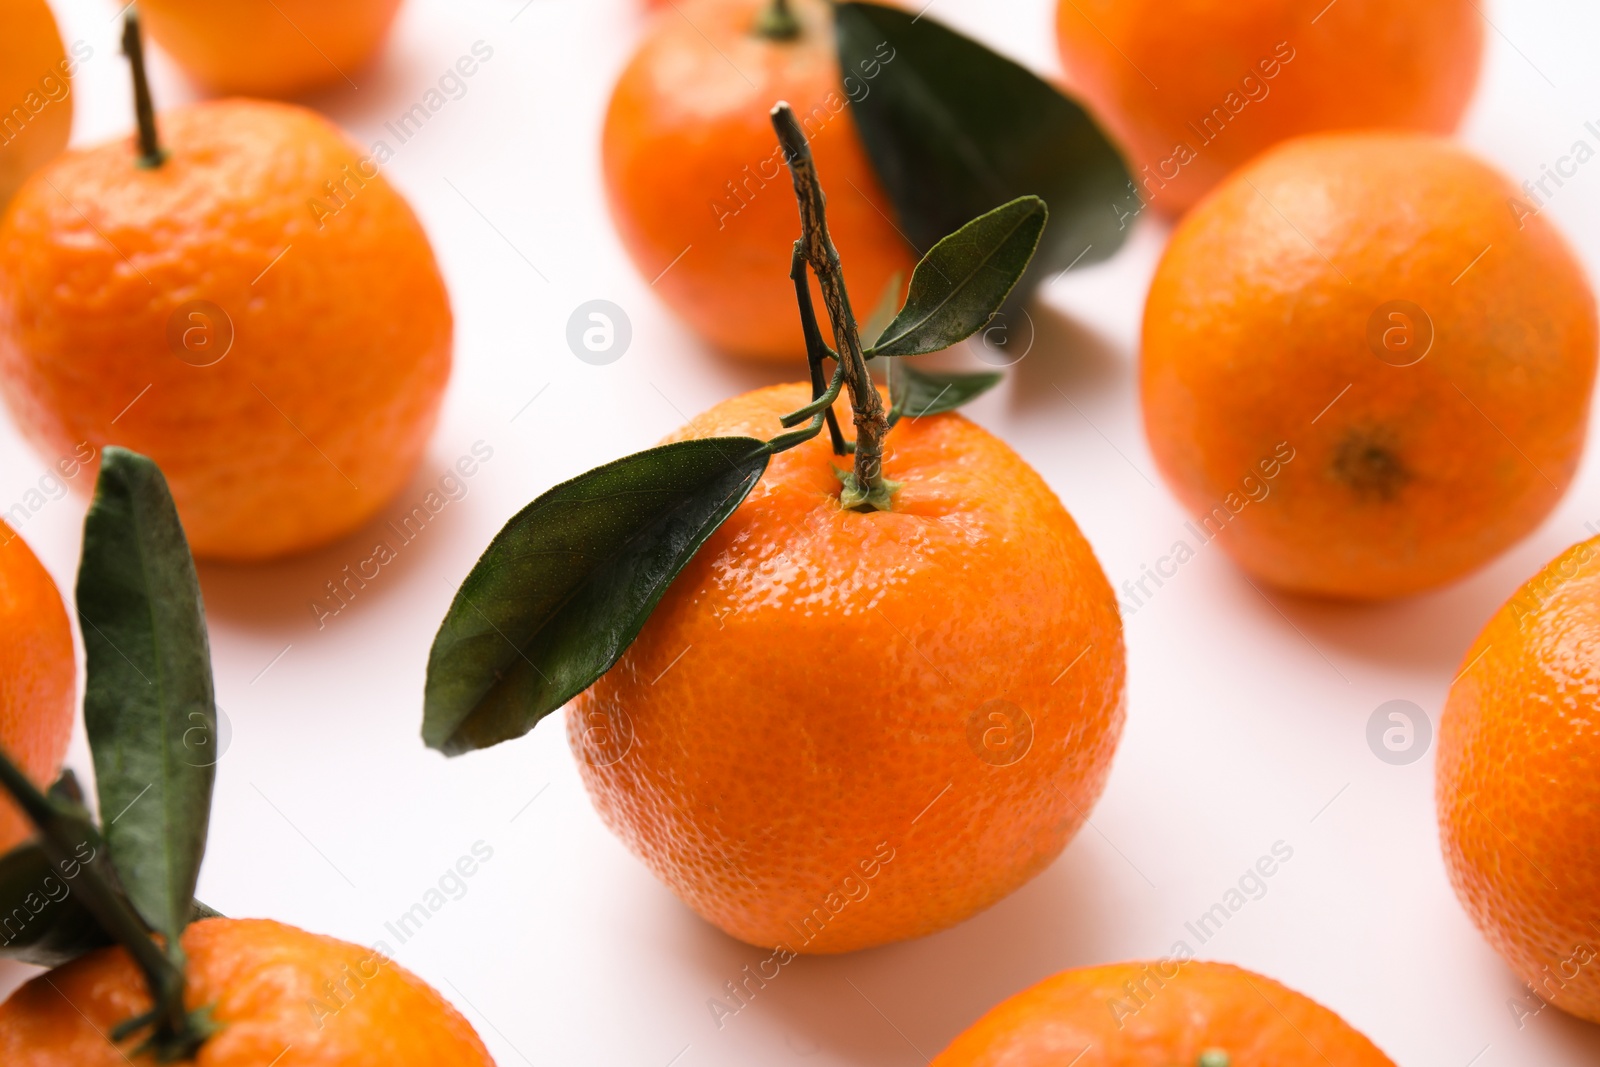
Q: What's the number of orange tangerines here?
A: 11